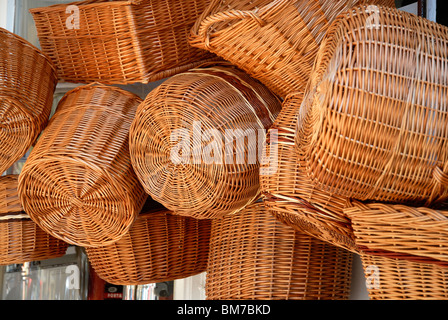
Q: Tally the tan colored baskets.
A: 11